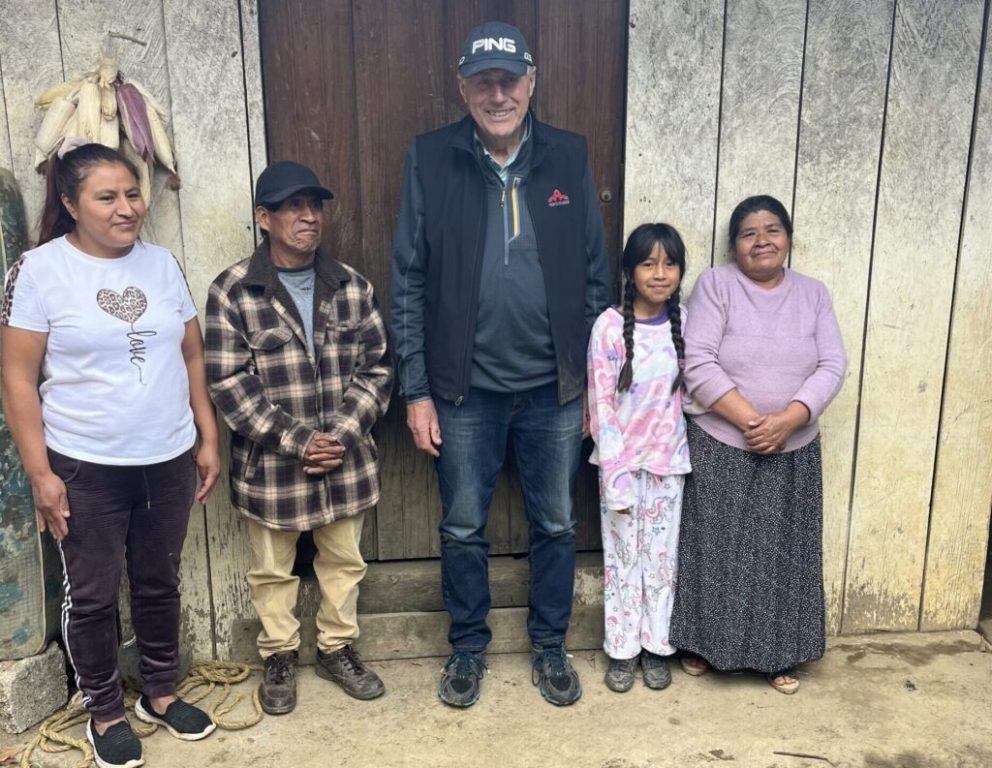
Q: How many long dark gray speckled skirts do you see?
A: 1